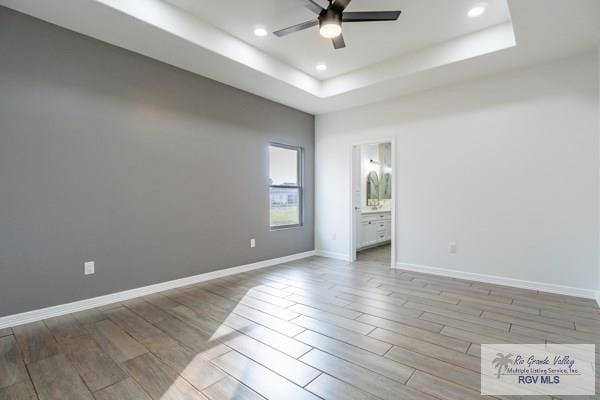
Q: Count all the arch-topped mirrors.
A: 1